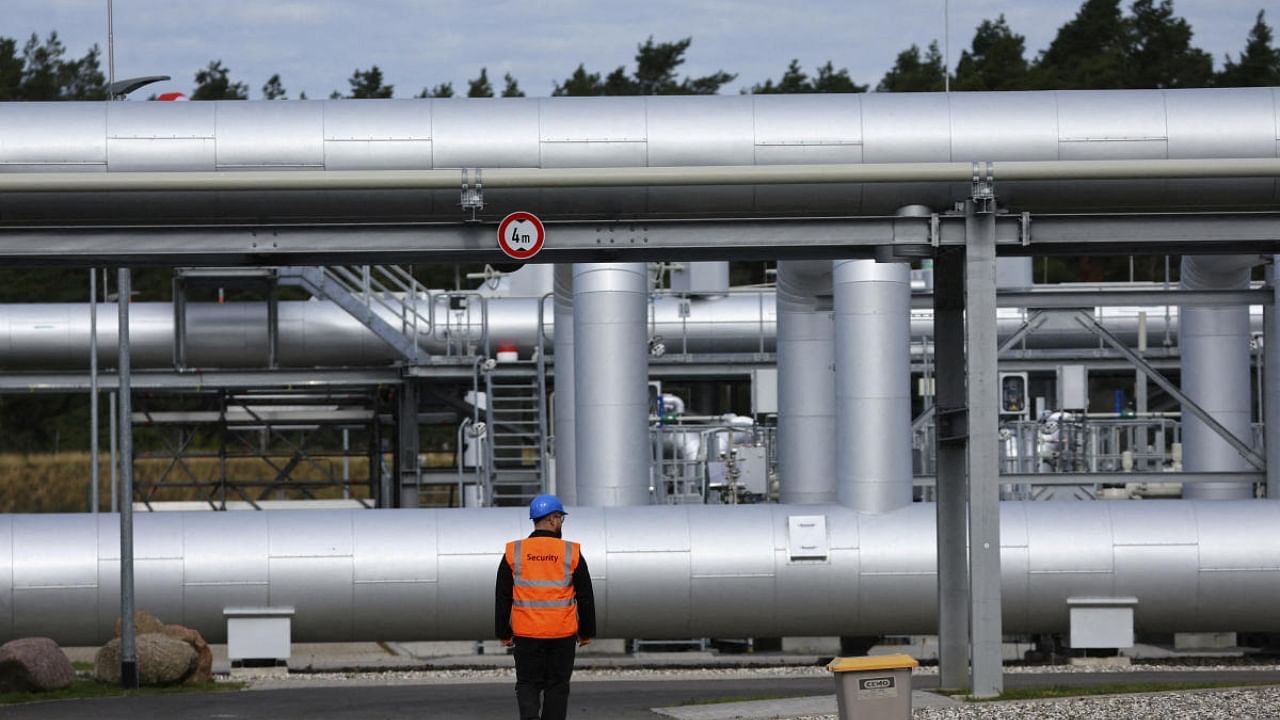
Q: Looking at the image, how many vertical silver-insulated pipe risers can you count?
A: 5